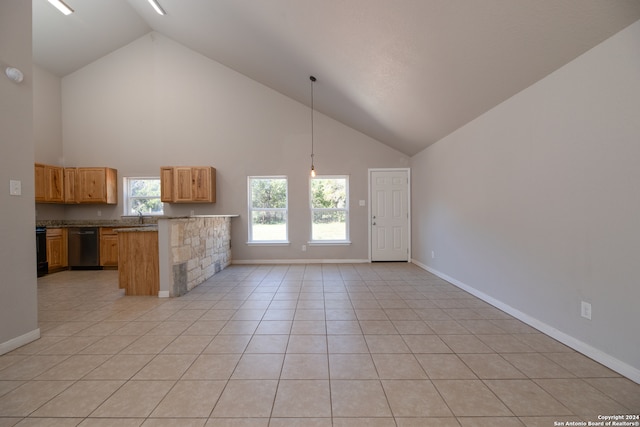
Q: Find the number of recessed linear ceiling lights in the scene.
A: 2